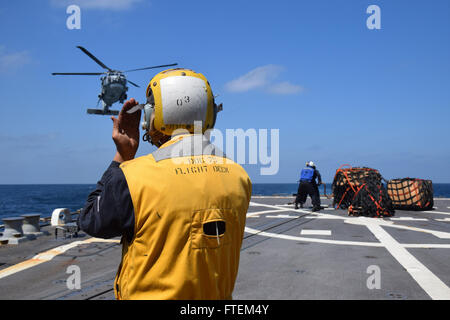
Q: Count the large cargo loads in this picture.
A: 2